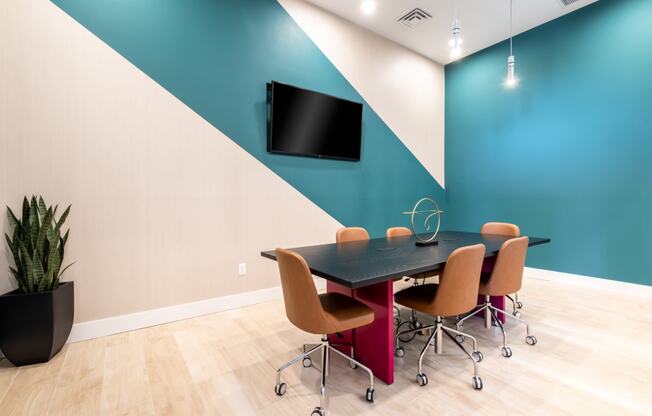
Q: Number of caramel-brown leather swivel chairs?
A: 6